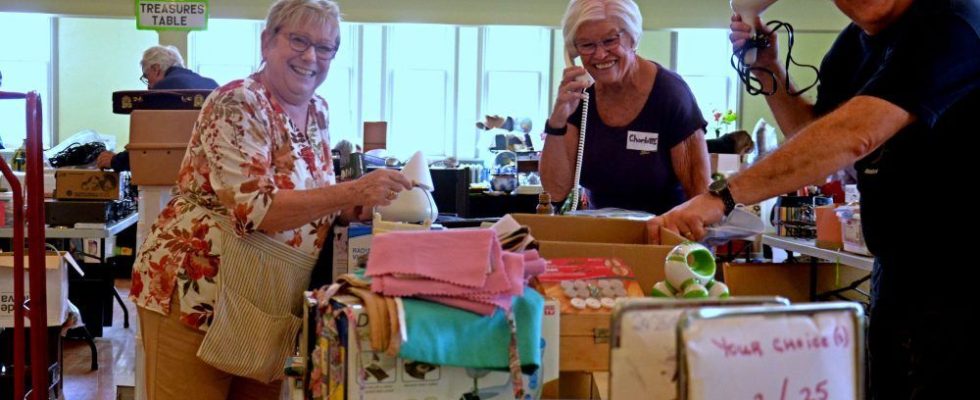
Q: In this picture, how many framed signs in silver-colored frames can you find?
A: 2